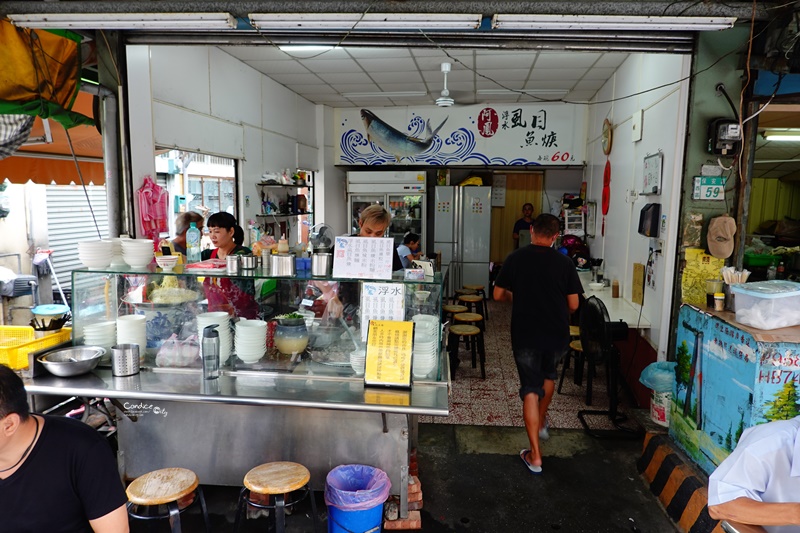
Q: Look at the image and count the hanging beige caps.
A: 1